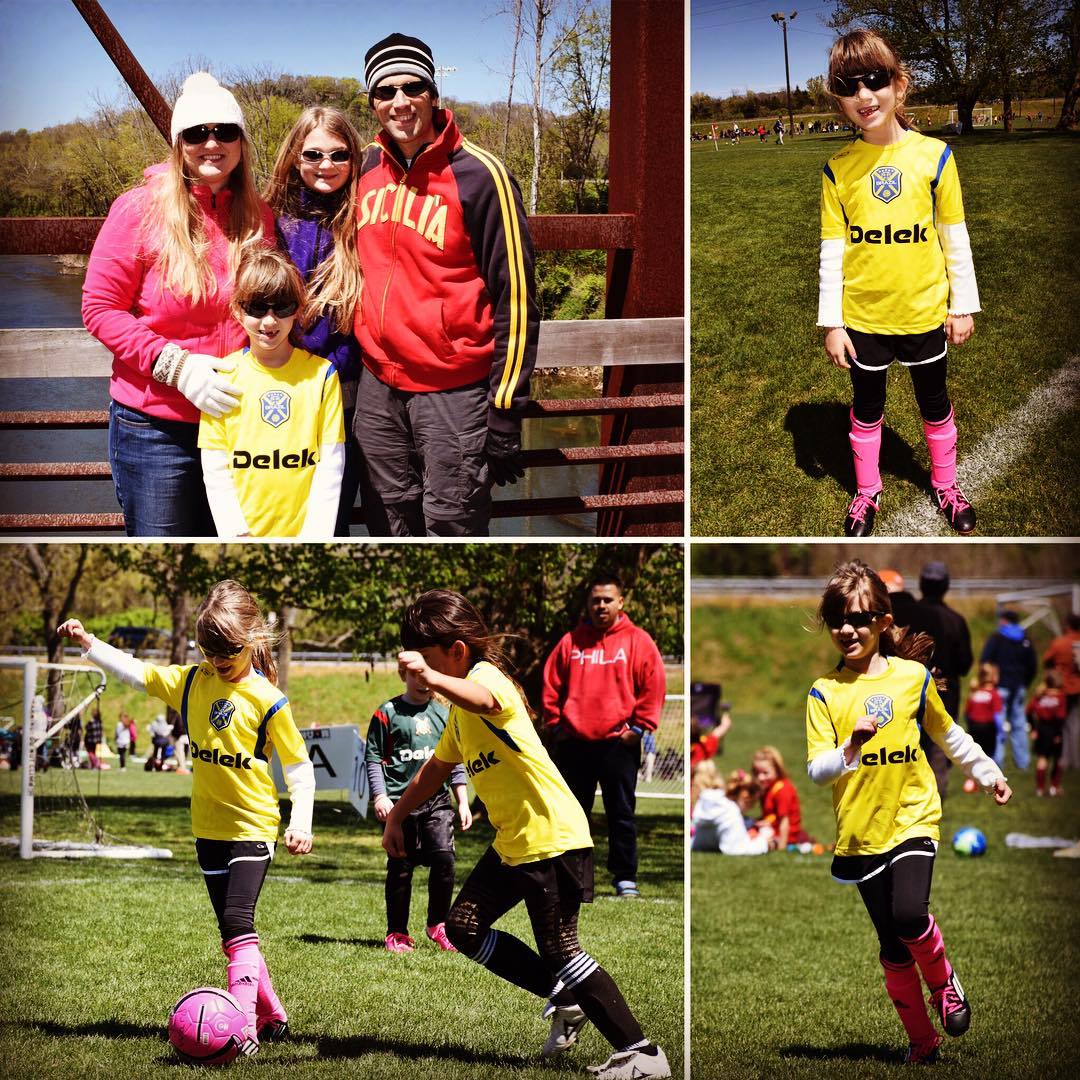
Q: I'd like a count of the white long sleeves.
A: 8